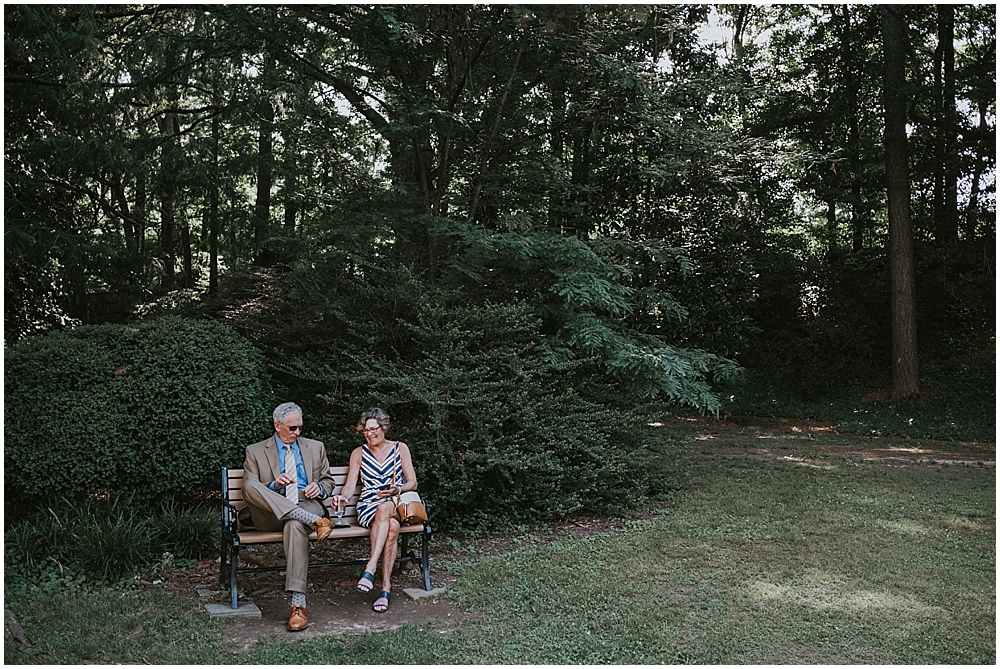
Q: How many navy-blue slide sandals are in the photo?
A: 2